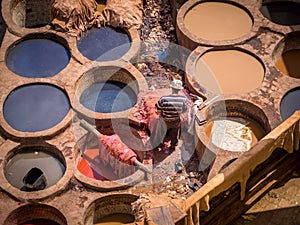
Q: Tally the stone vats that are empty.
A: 1